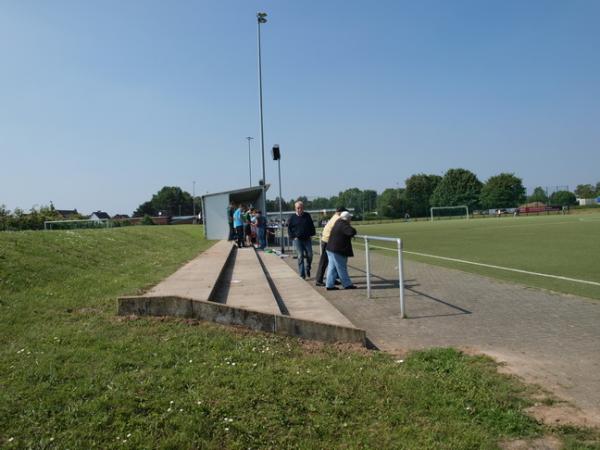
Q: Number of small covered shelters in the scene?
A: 1